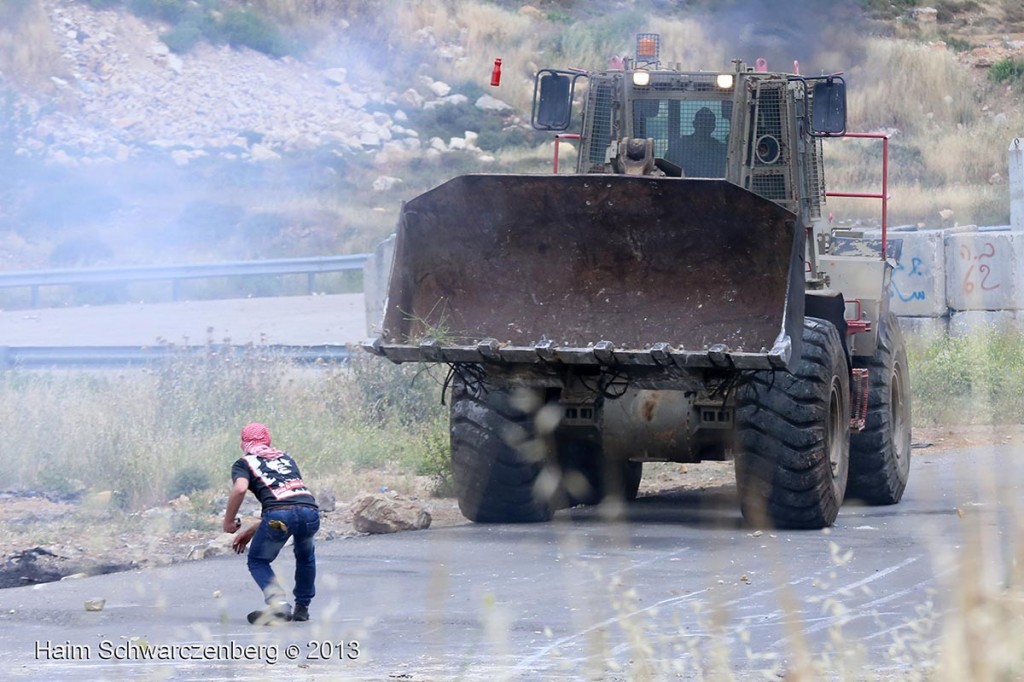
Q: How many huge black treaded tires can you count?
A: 4